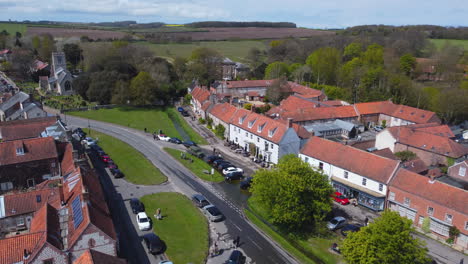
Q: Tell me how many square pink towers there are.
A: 0